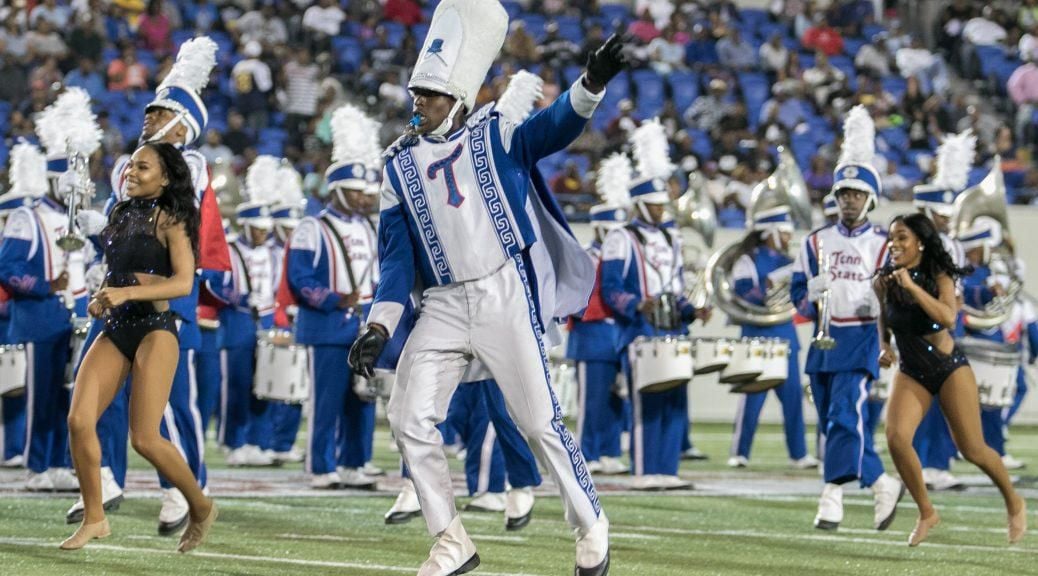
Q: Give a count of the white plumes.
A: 11